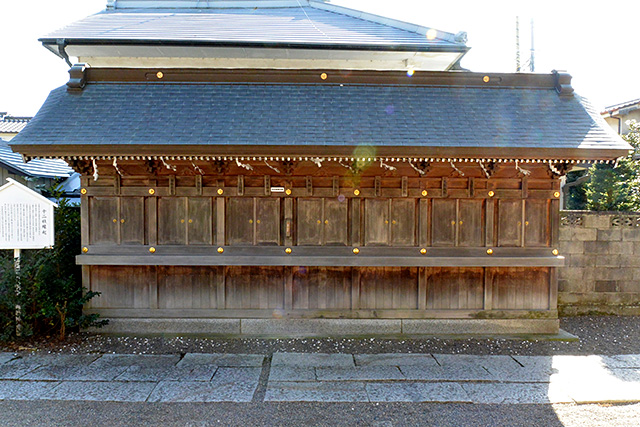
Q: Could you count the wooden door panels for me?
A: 14